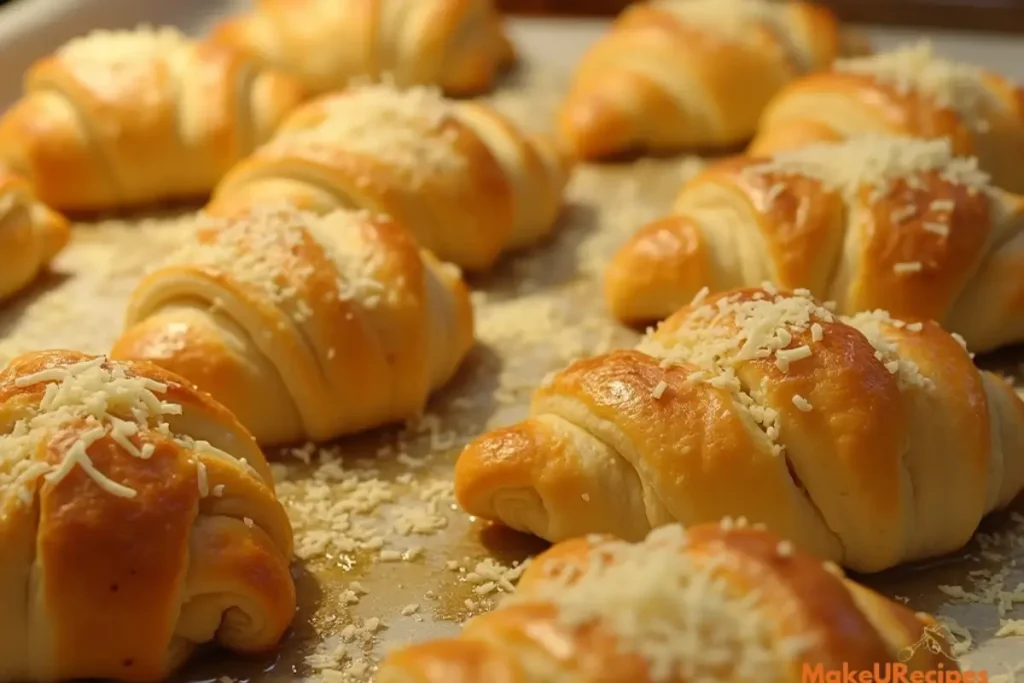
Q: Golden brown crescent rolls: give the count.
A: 11